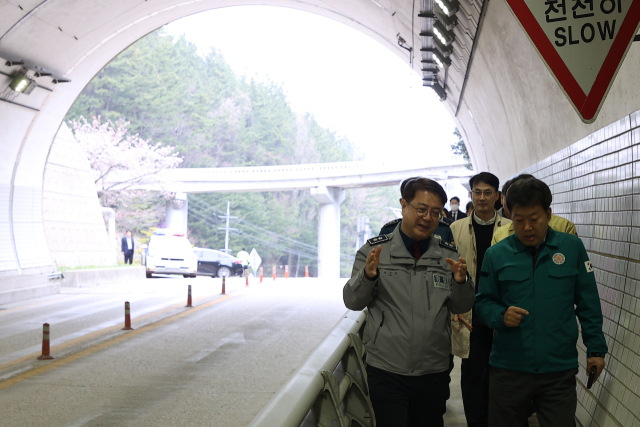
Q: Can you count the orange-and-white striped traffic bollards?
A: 9